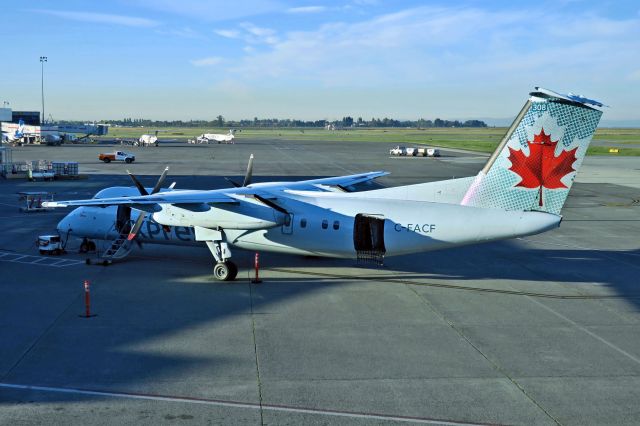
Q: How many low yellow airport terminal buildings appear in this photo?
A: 0